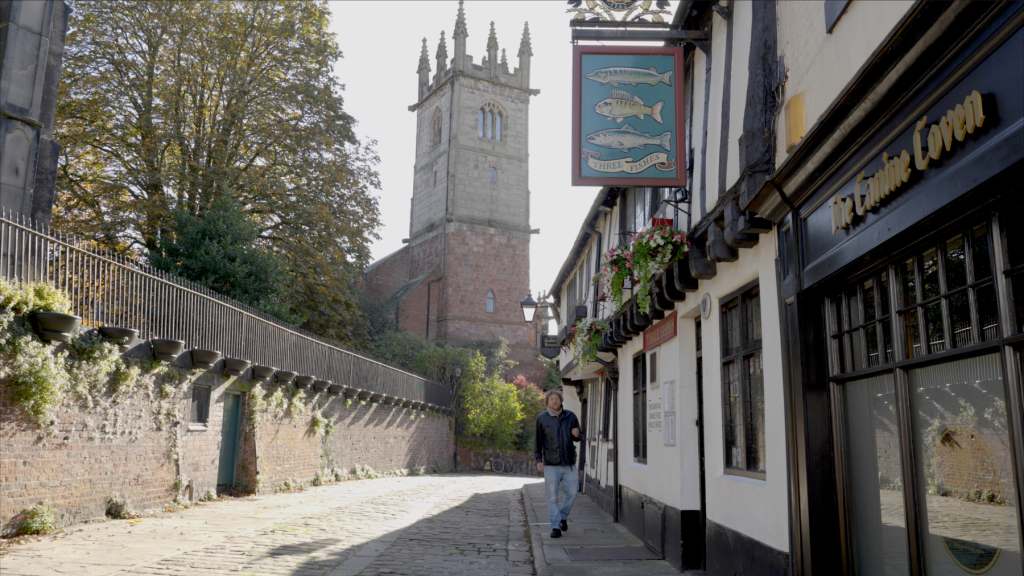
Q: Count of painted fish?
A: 3